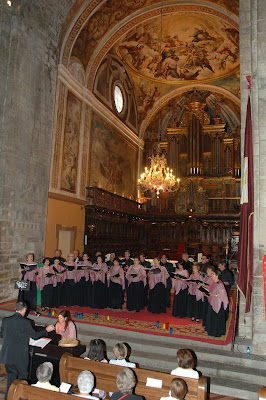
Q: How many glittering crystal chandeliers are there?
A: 1